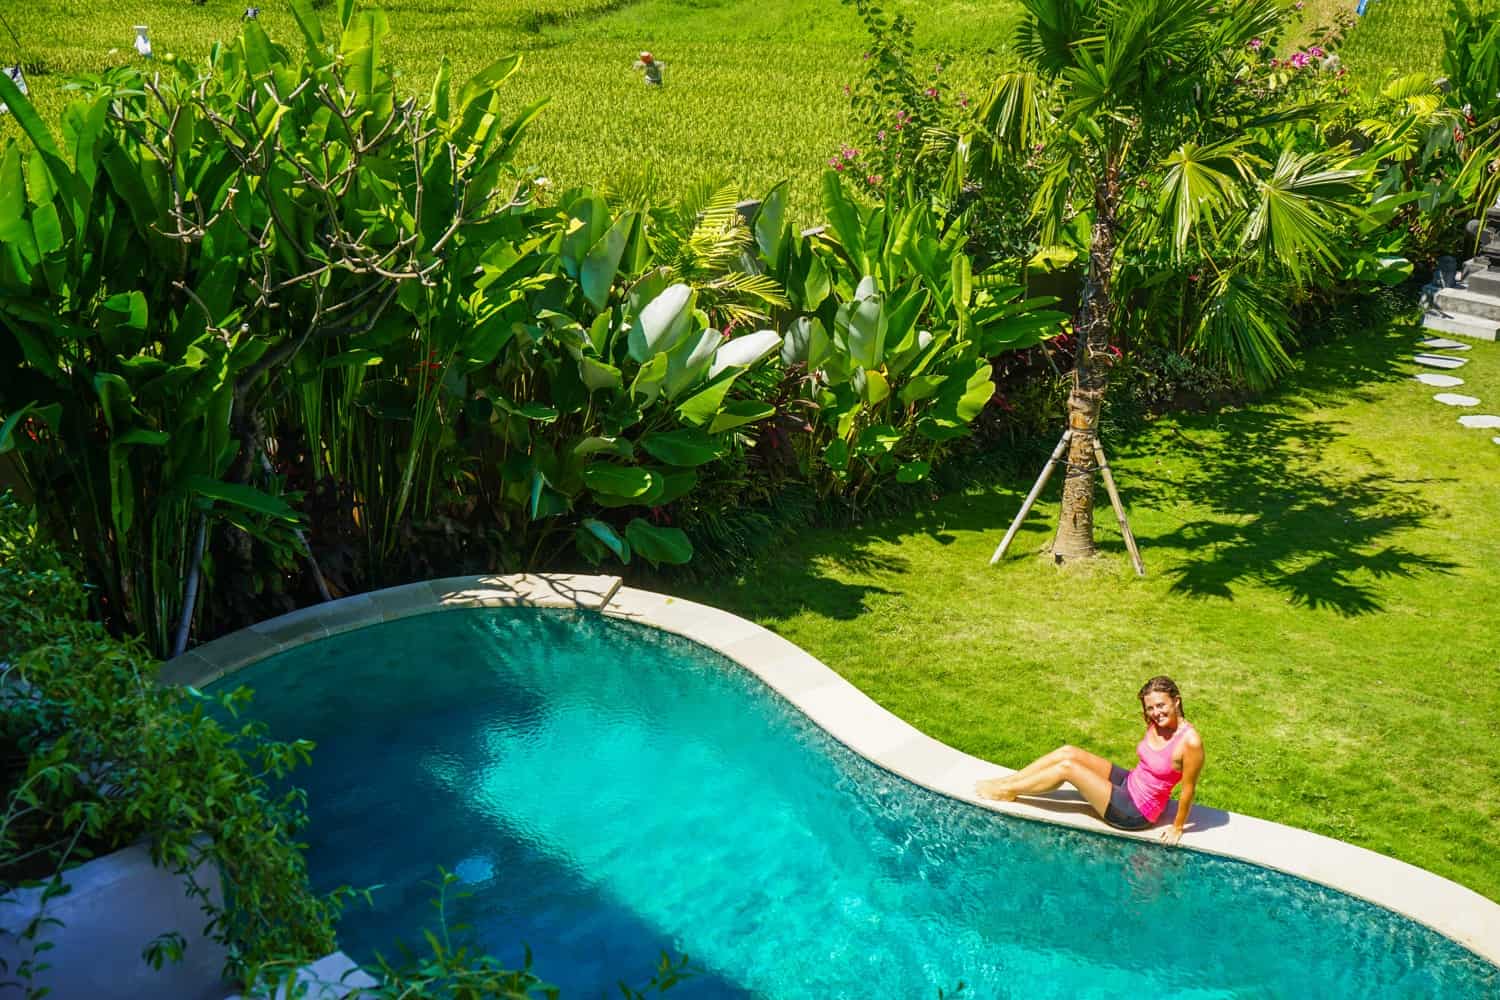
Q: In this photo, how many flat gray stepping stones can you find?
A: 6